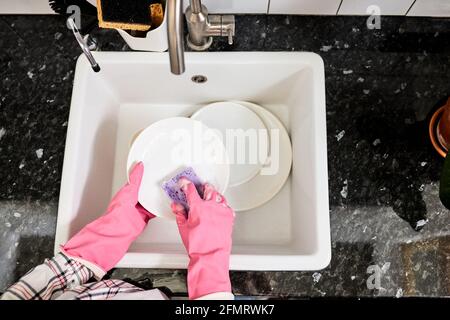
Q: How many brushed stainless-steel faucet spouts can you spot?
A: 1